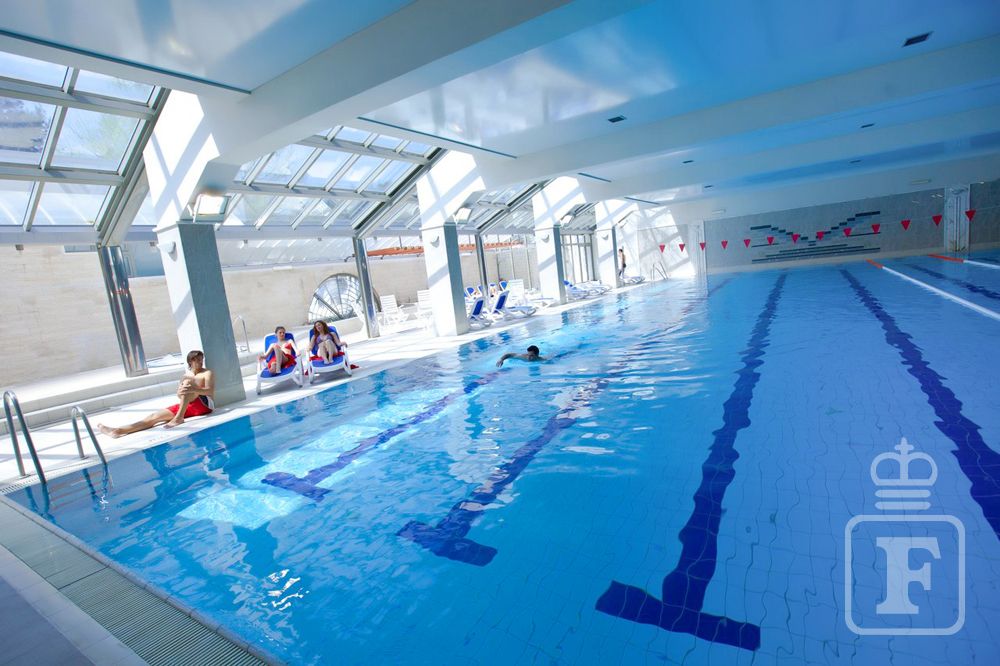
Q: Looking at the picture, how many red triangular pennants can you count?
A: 13